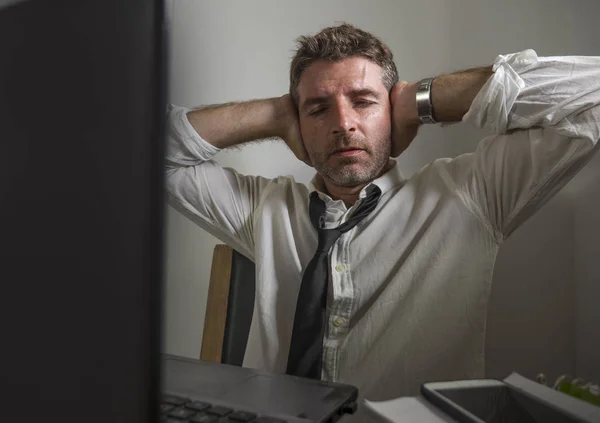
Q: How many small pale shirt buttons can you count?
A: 2